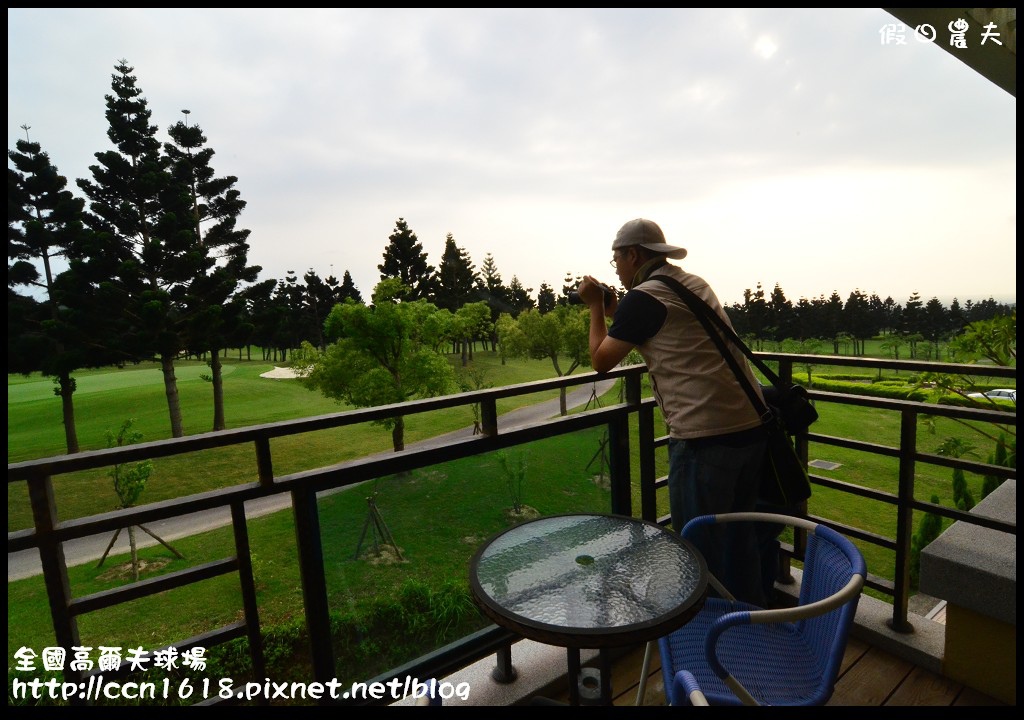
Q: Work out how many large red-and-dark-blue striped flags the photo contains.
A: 0